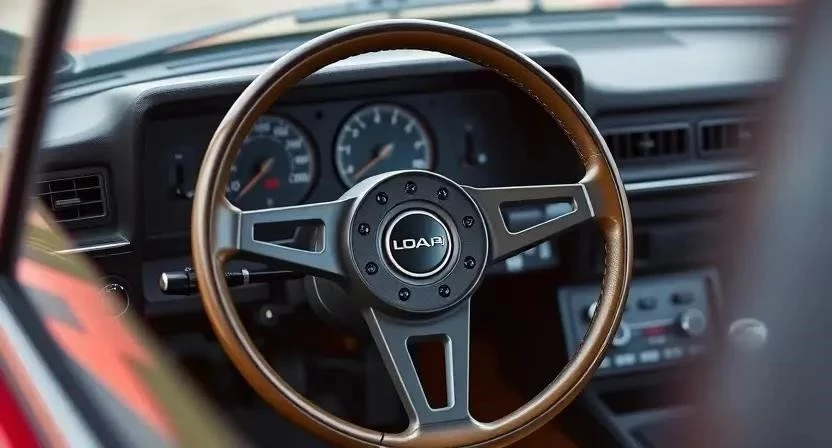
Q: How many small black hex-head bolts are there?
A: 9